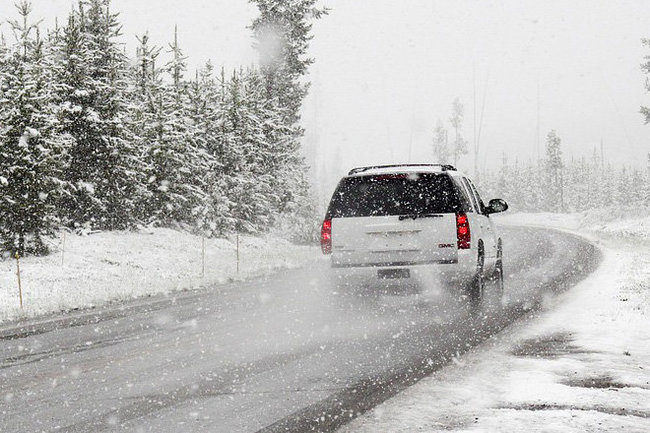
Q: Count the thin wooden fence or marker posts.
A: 4